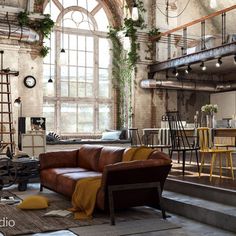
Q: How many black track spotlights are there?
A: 5